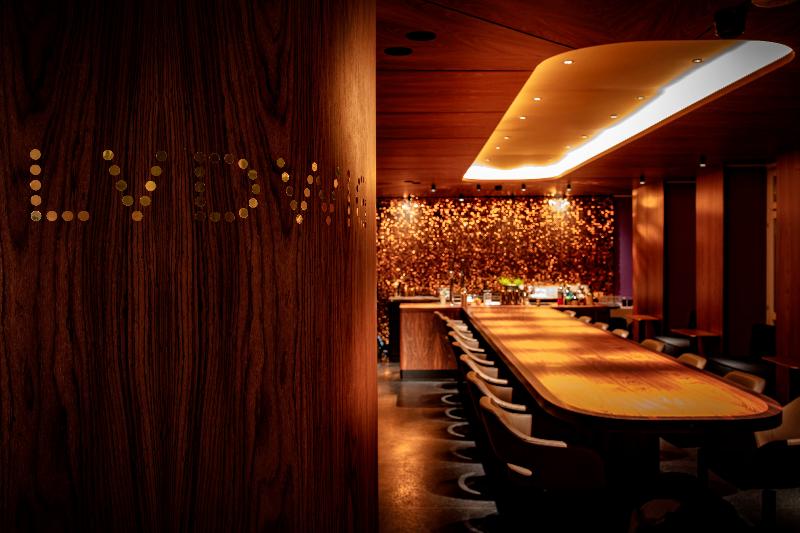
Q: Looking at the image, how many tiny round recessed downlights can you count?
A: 11